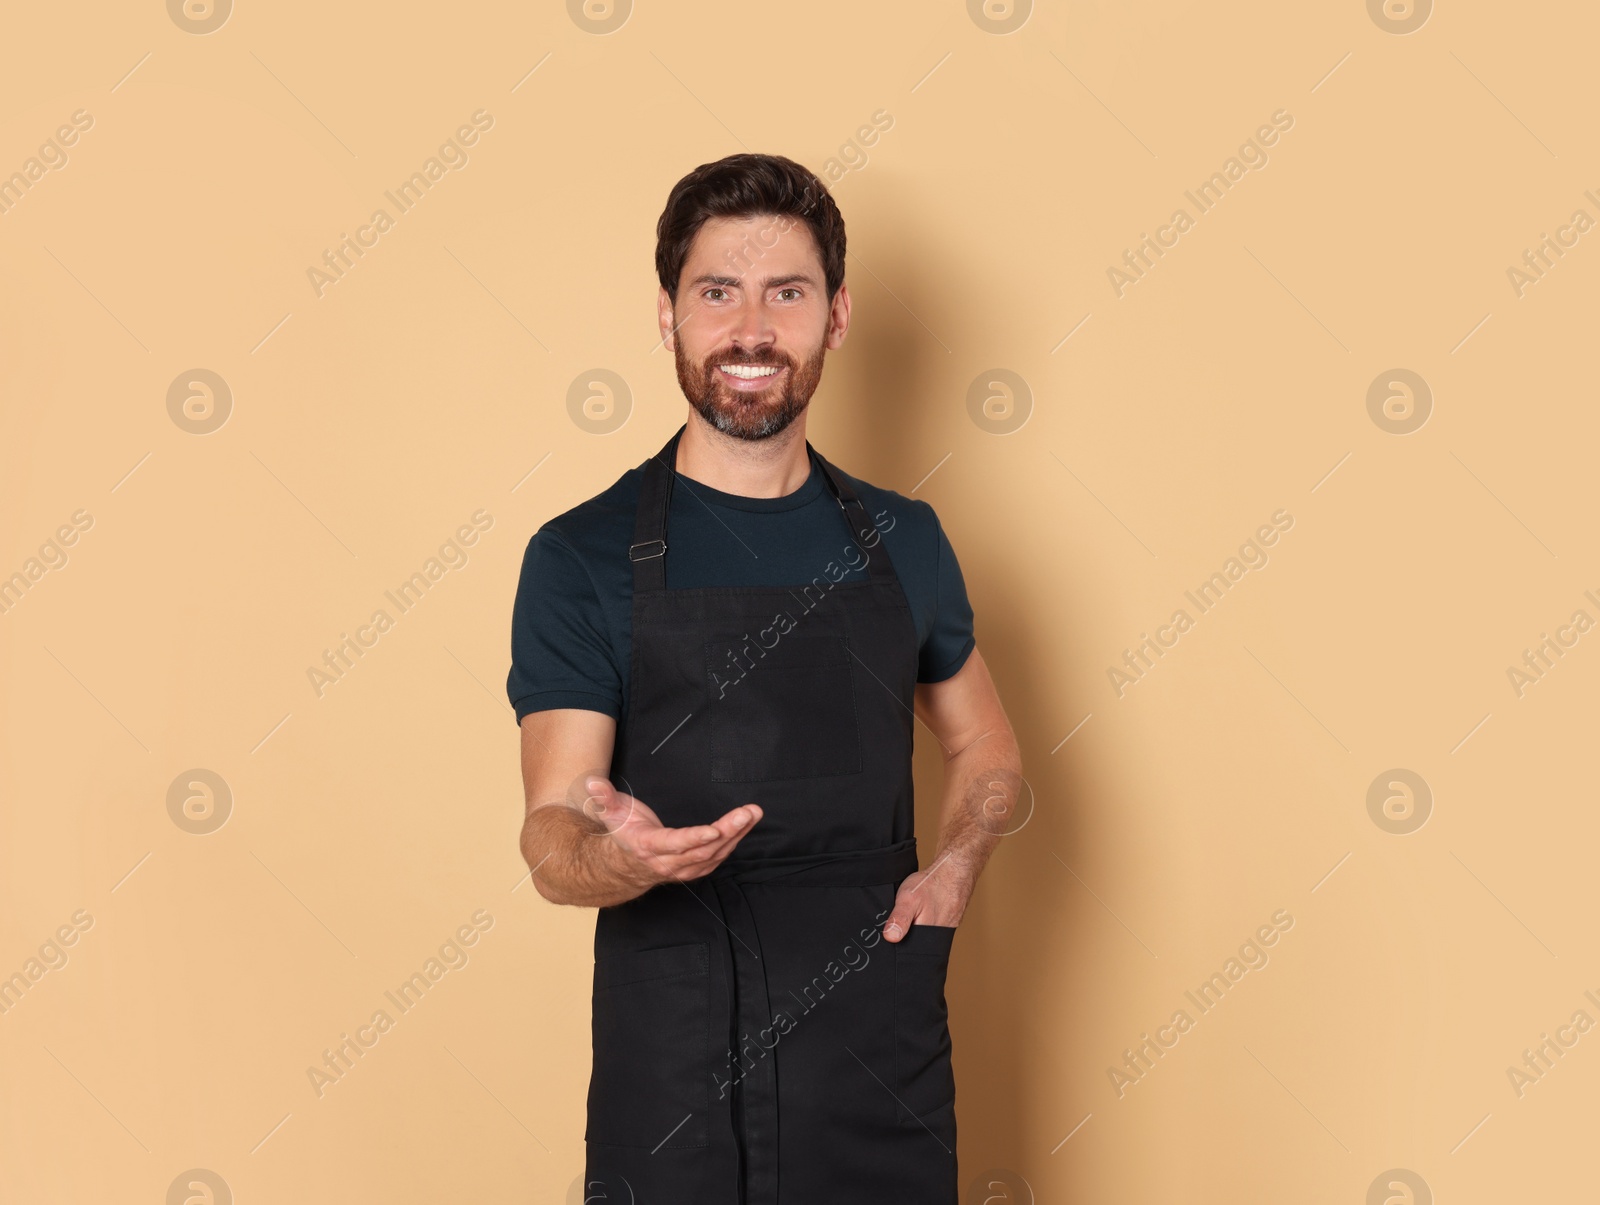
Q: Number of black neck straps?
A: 2